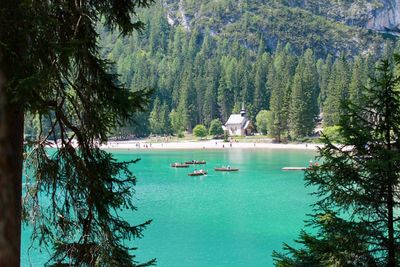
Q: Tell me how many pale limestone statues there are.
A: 0